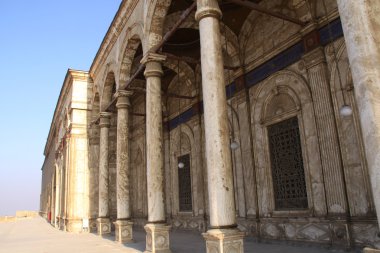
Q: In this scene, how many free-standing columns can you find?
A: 5